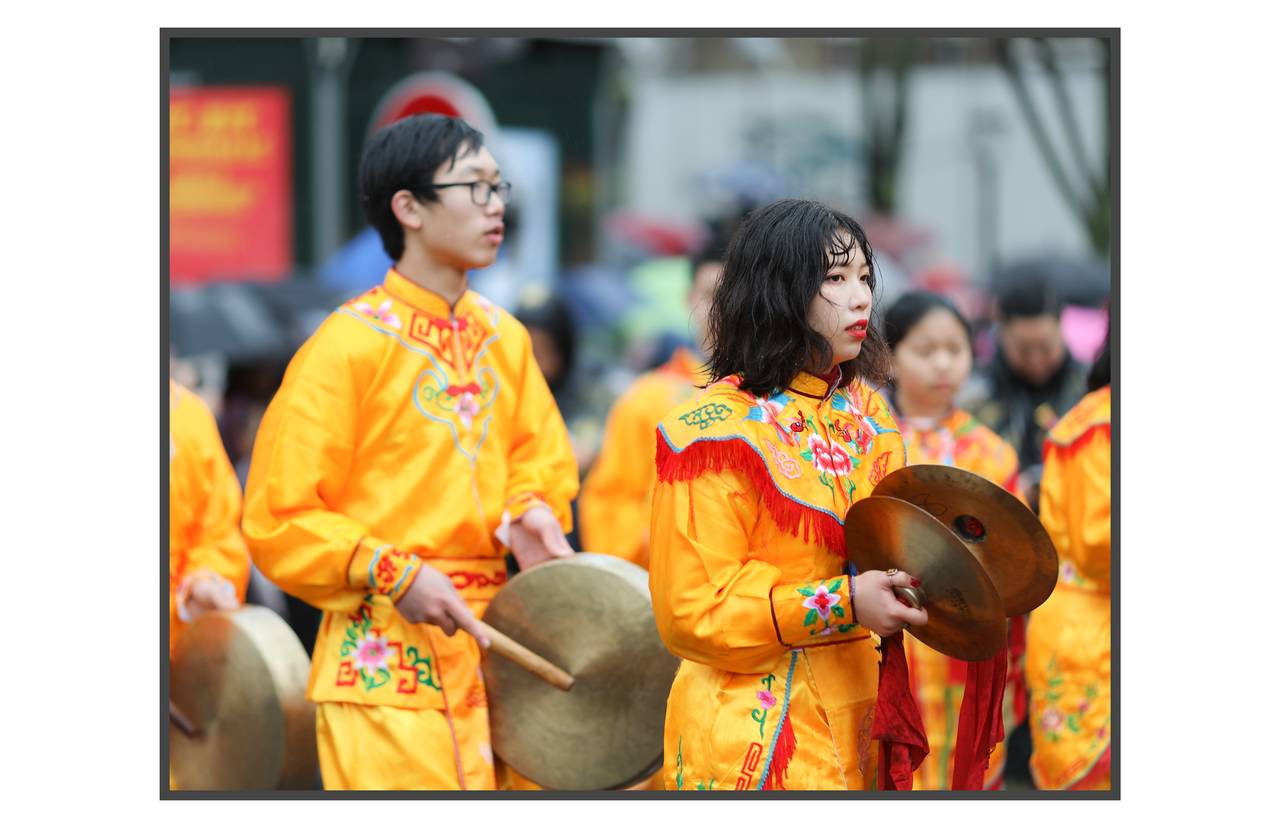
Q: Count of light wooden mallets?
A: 1